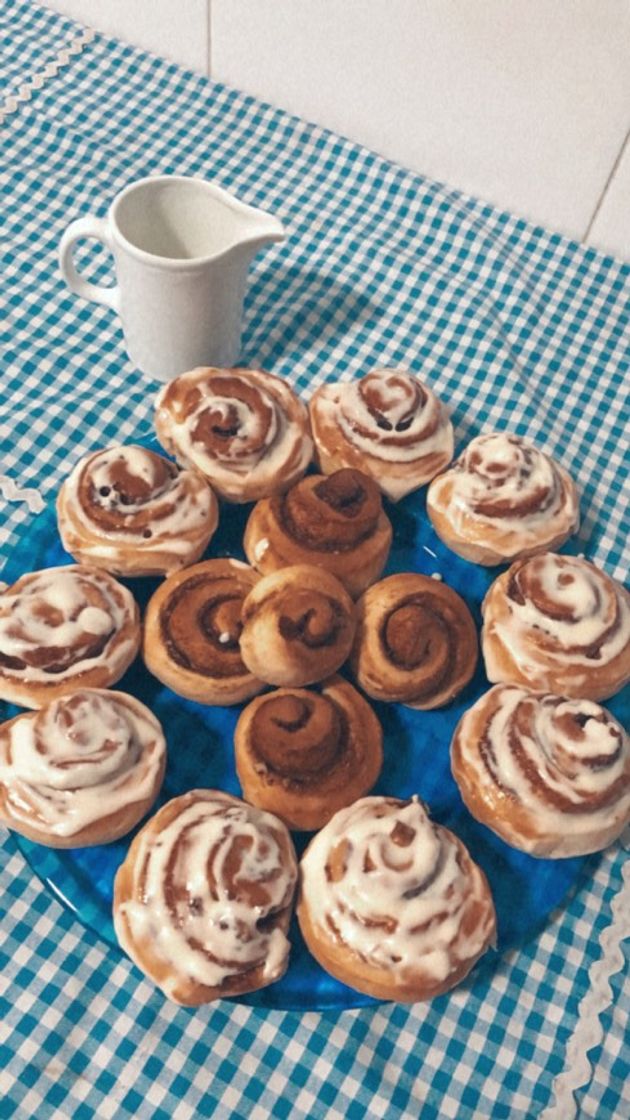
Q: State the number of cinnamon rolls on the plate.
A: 15